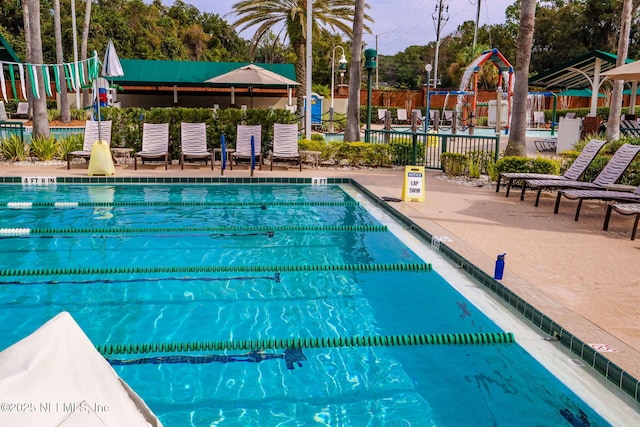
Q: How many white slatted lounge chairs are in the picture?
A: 9